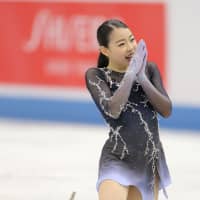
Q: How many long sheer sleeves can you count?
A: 2